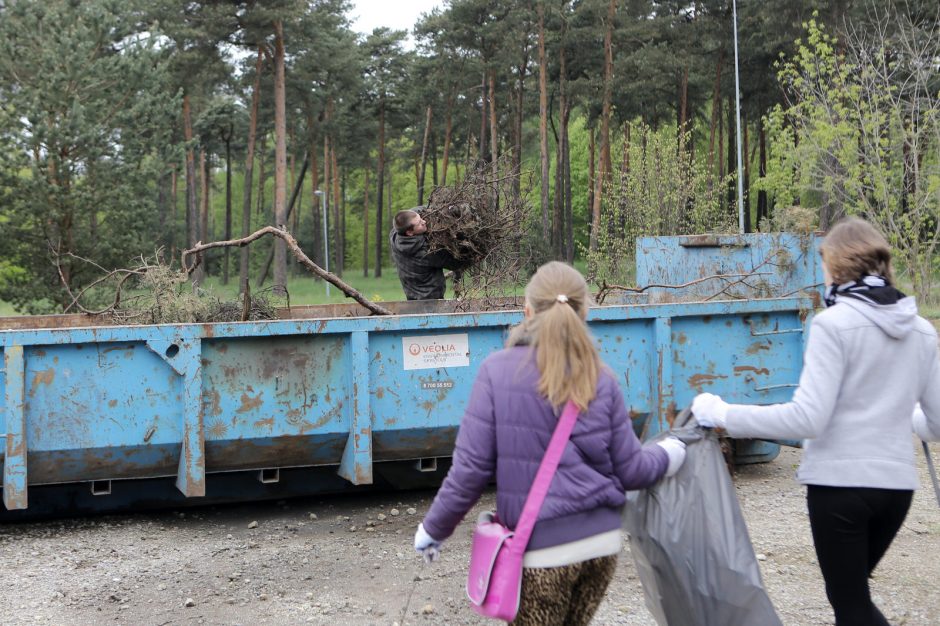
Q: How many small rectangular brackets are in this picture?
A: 3